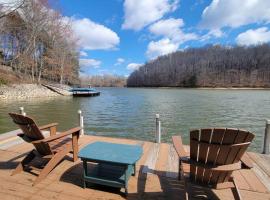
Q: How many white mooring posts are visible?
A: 4